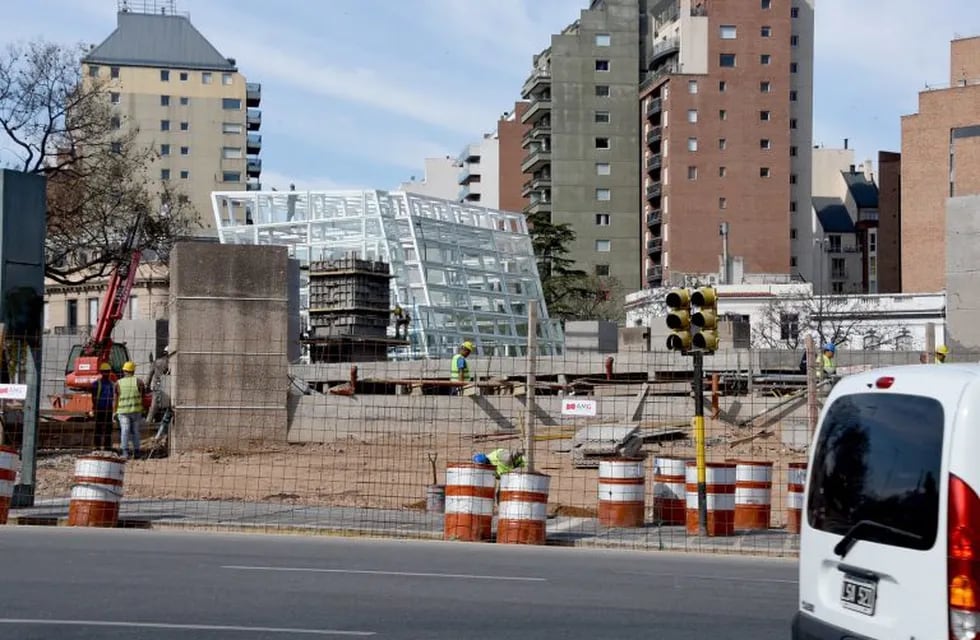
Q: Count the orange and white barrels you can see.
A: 9